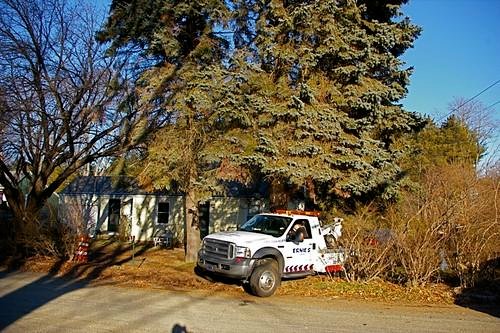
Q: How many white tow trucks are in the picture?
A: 1